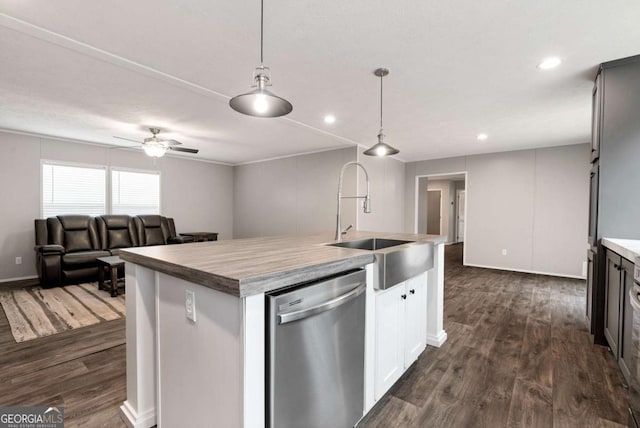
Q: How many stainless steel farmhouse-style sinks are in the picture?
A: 1